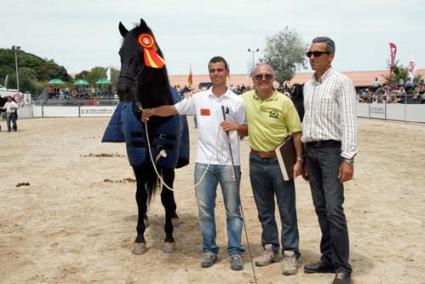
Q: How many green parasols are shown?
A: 3